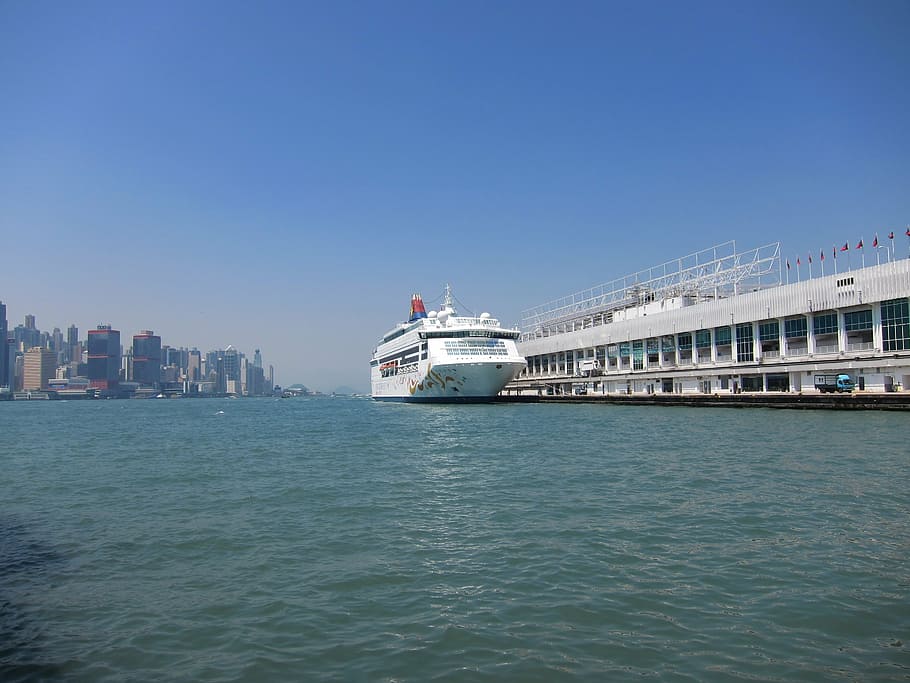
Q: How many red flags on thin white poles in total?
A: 10